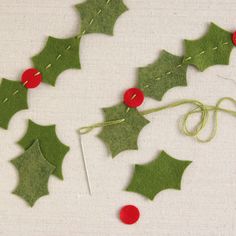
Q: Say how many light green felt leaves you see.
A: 4